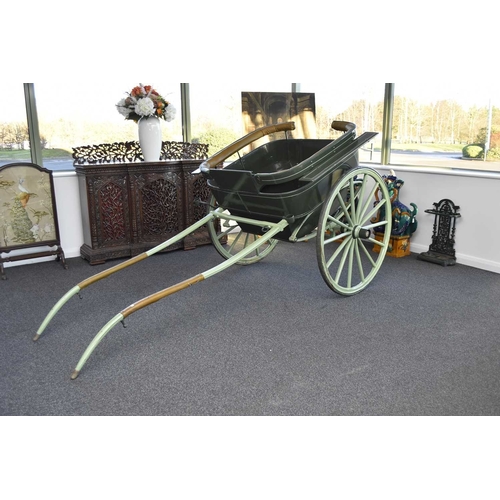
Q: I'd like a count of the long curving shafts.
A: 2